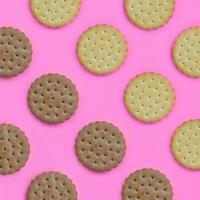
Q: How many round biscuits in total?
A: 12